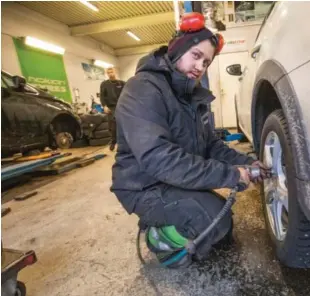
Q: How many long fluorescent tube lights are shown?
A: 4